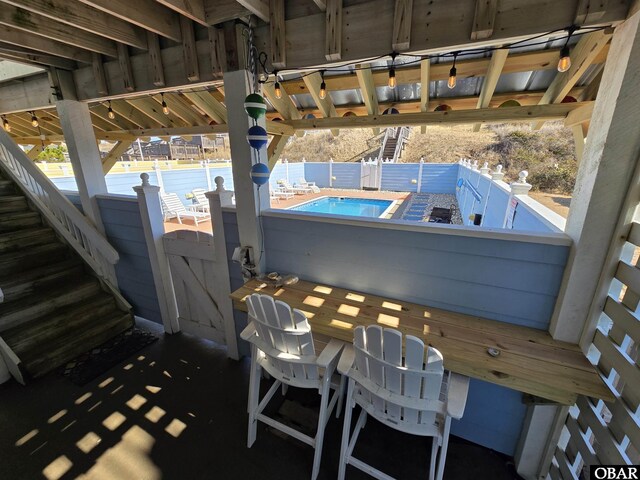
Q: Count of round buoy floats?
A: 3